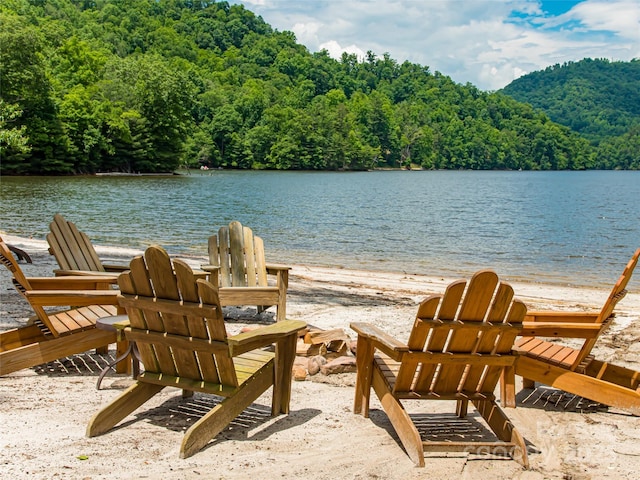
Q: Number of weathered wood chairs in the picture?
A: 6